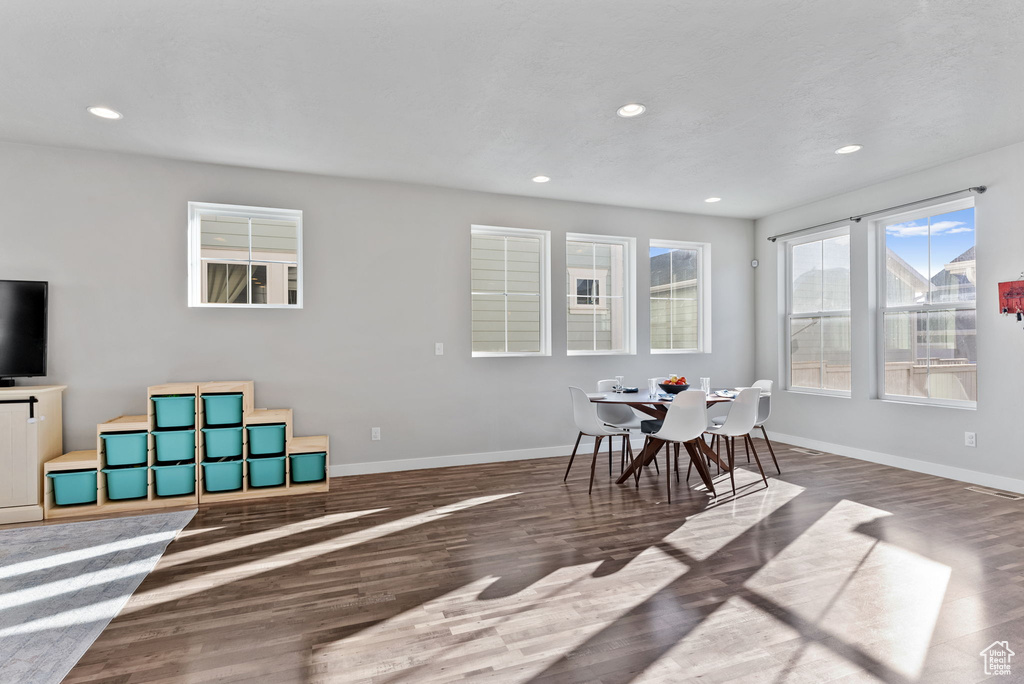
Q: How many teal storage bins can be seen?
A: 12